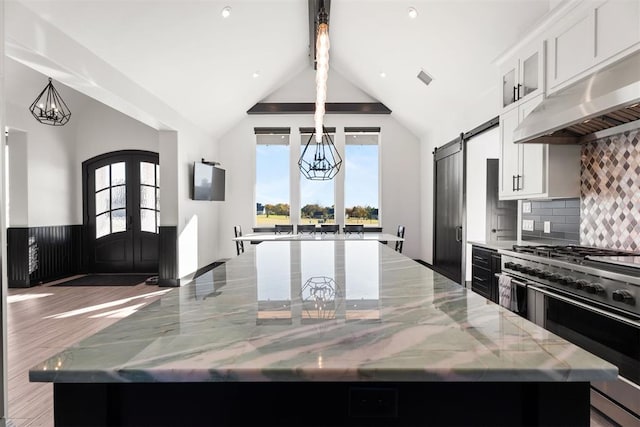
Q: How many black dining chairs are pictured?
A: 6